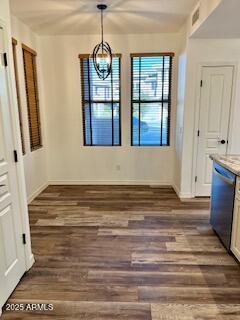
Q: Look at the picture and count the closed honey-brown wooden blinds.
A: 2